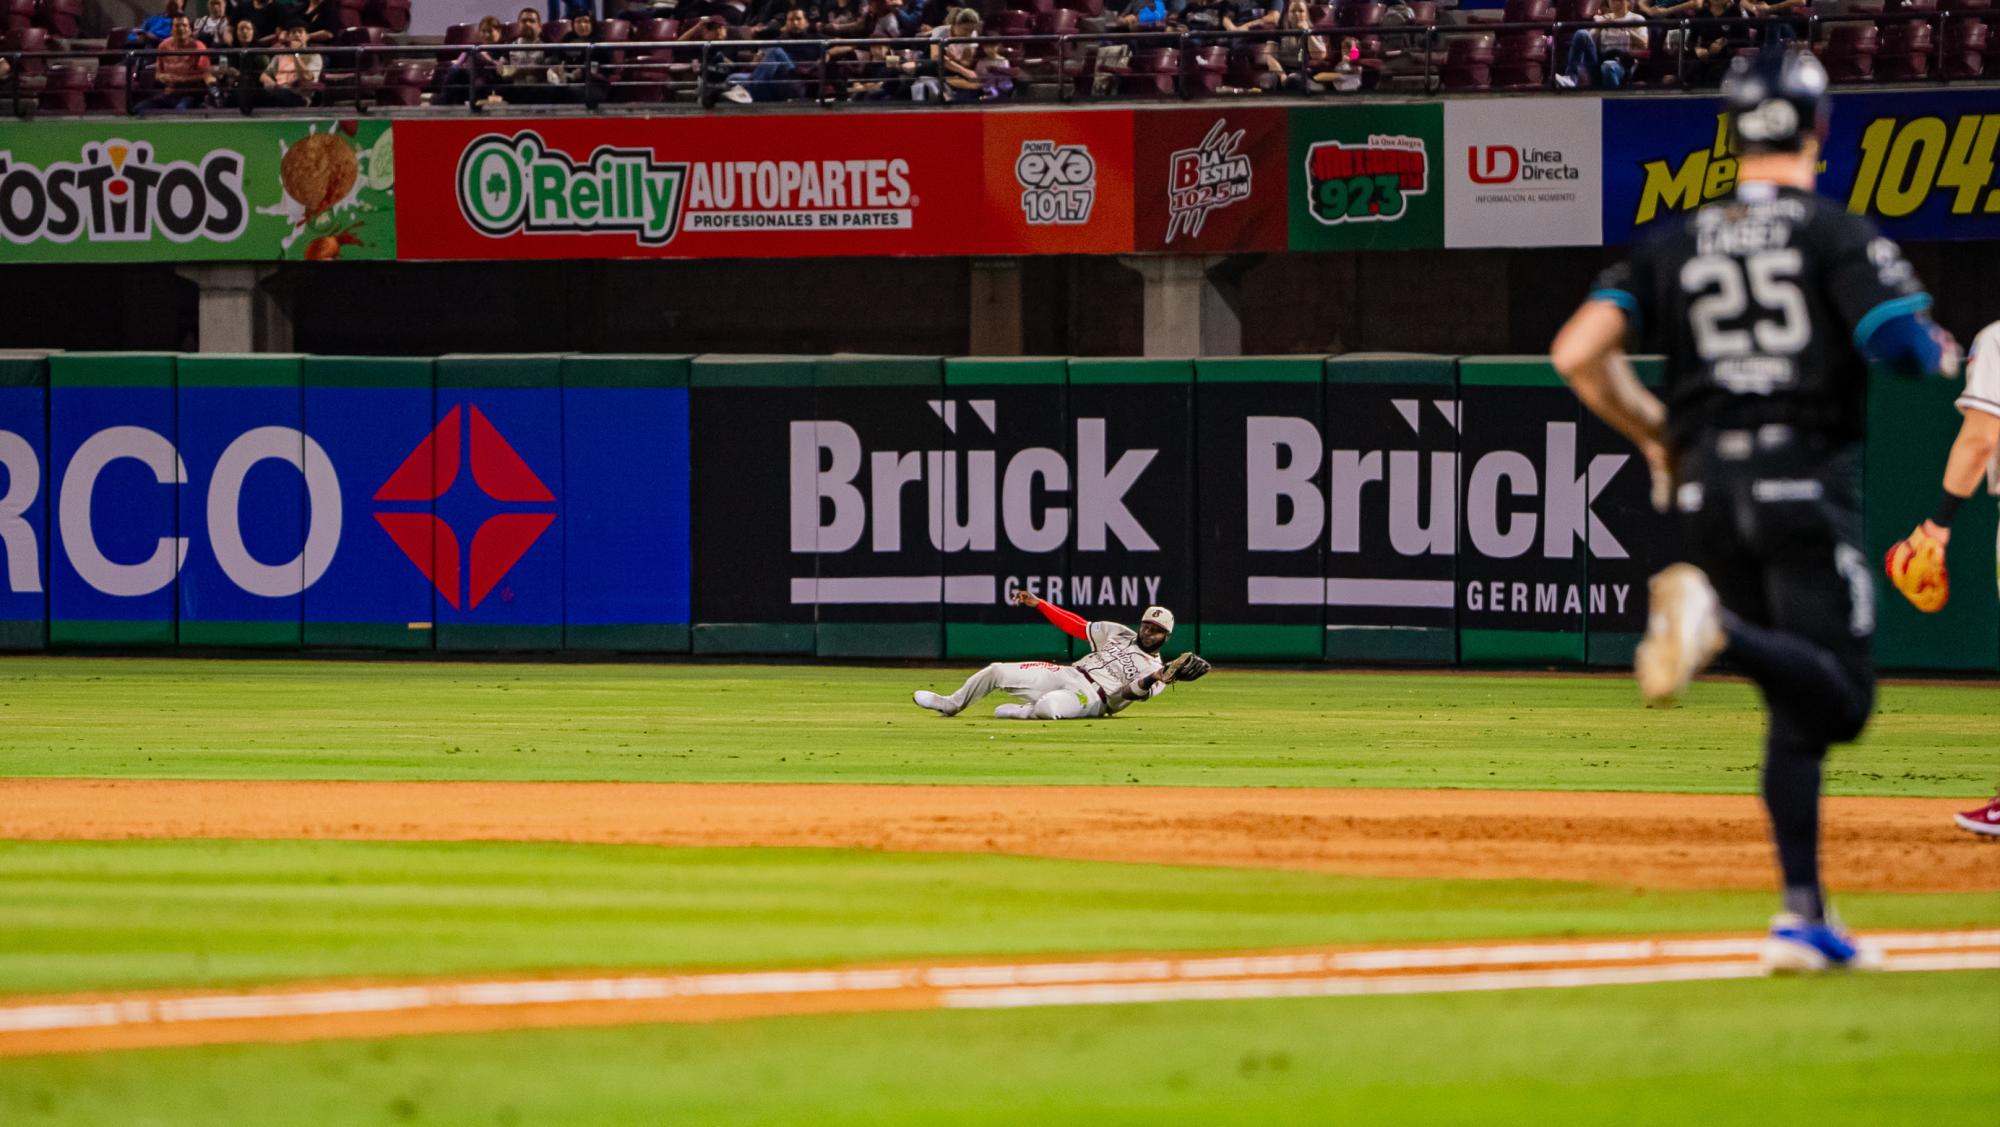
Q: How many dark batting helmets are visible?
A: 1